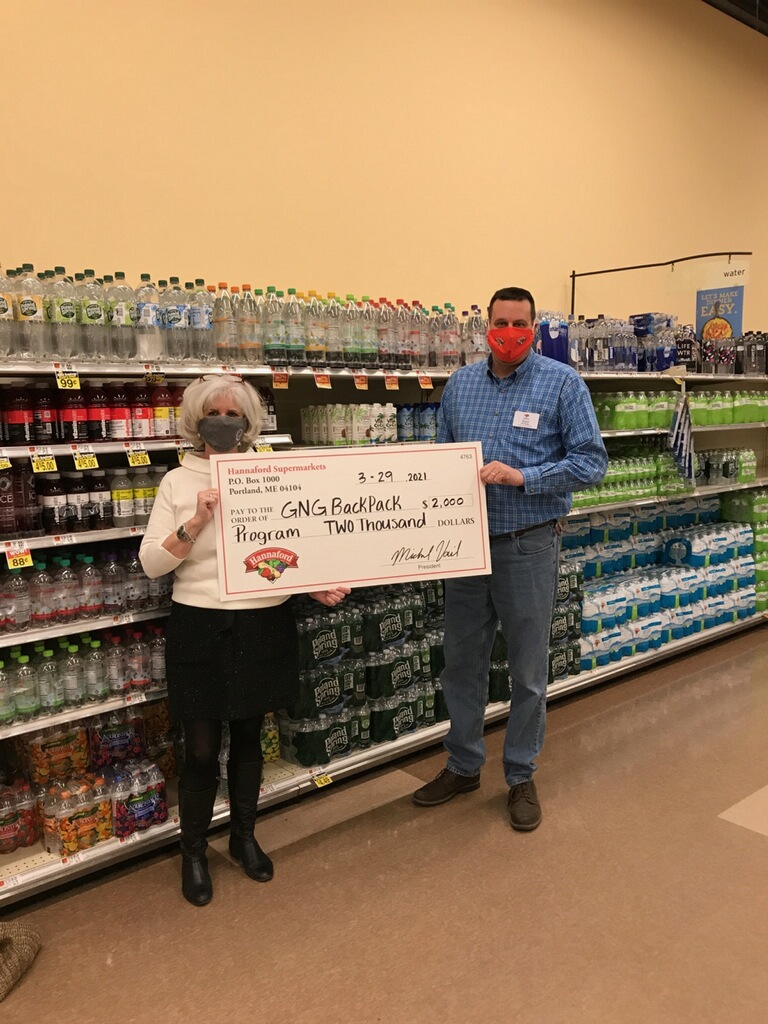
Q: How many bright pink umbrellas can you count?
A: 0